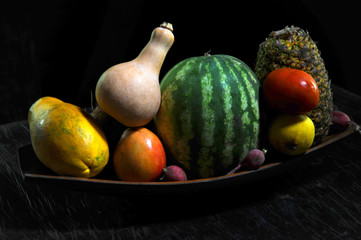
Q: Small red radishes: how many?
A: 3